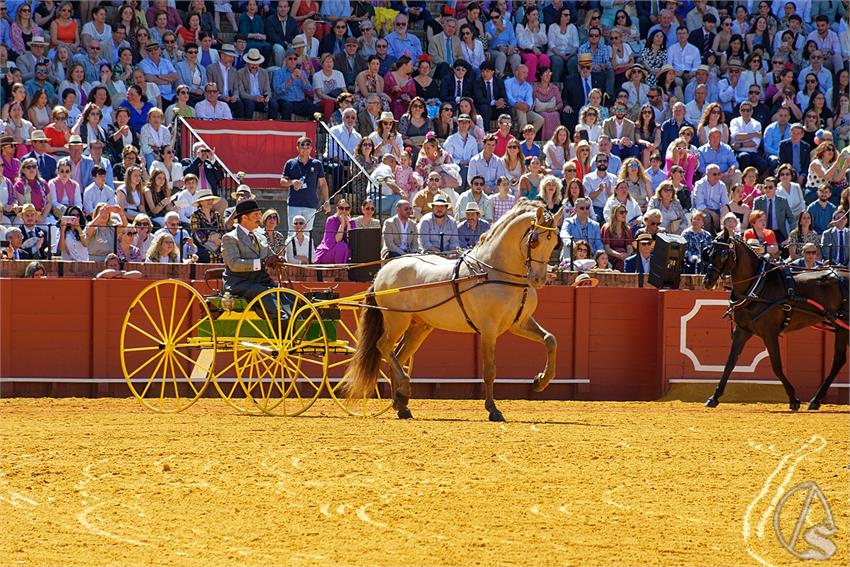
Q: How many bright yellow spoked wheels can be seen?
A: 4